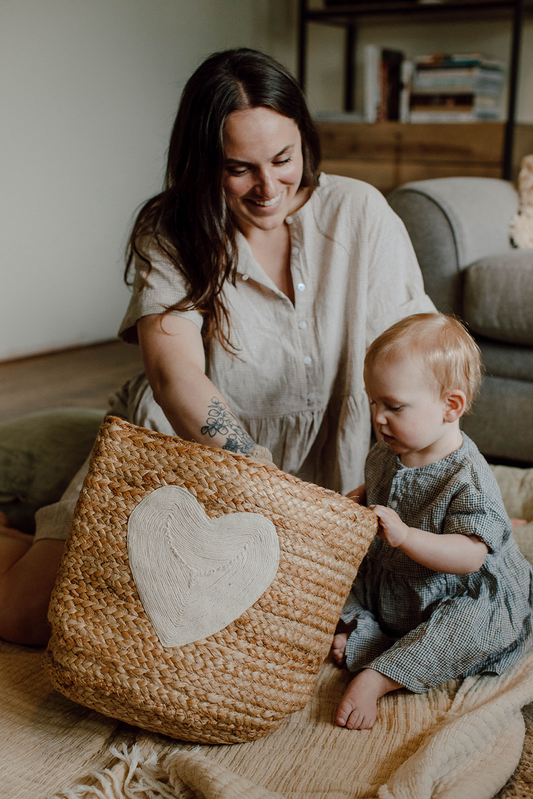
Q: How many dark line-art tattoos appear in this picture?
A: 1